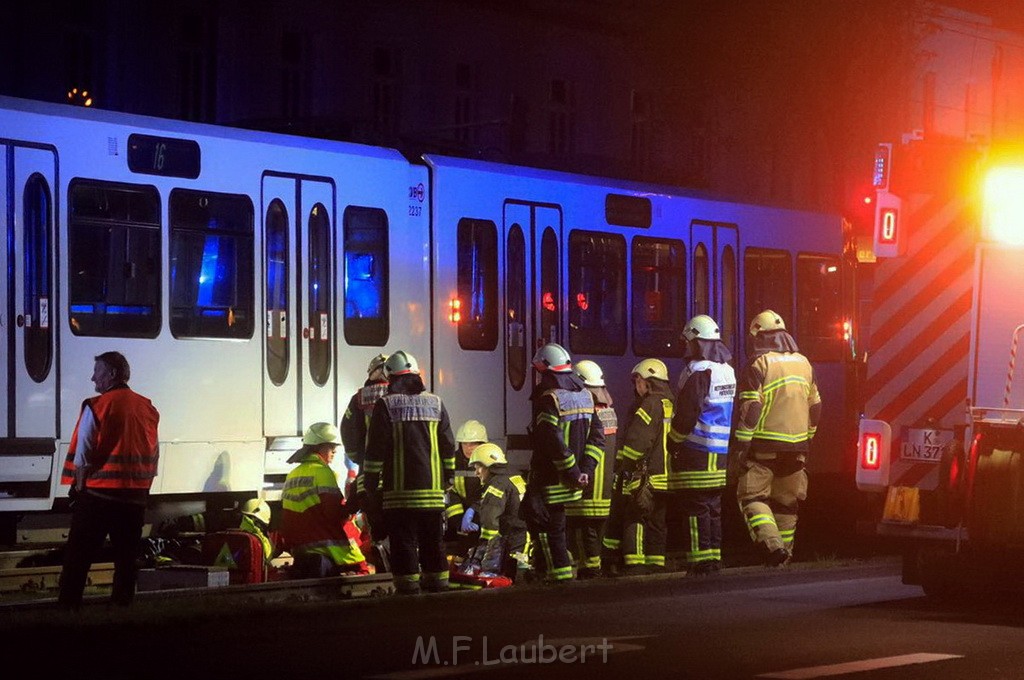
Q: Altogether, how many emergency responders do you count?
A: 12